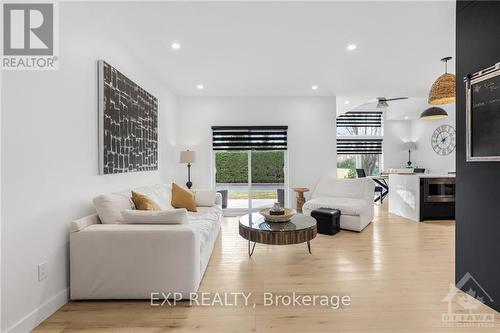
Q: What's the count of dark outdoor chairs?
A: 2